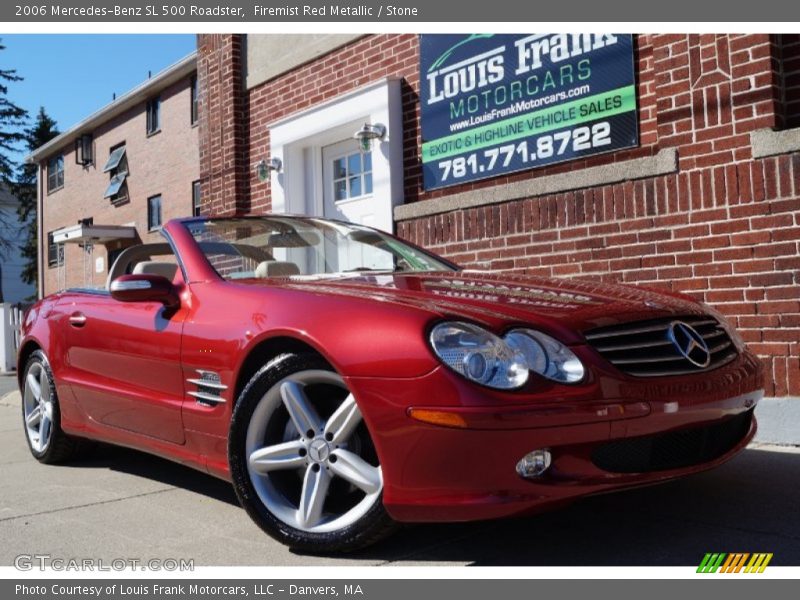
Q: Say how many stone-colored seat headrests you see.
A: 2